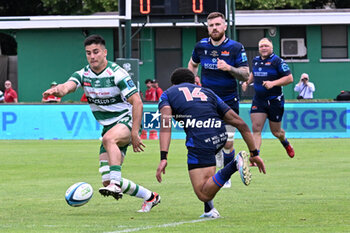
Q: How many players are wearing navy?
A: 3